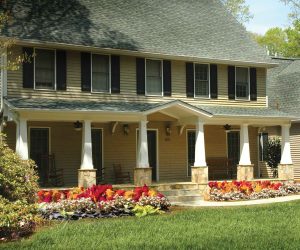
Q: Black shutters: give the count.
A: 10